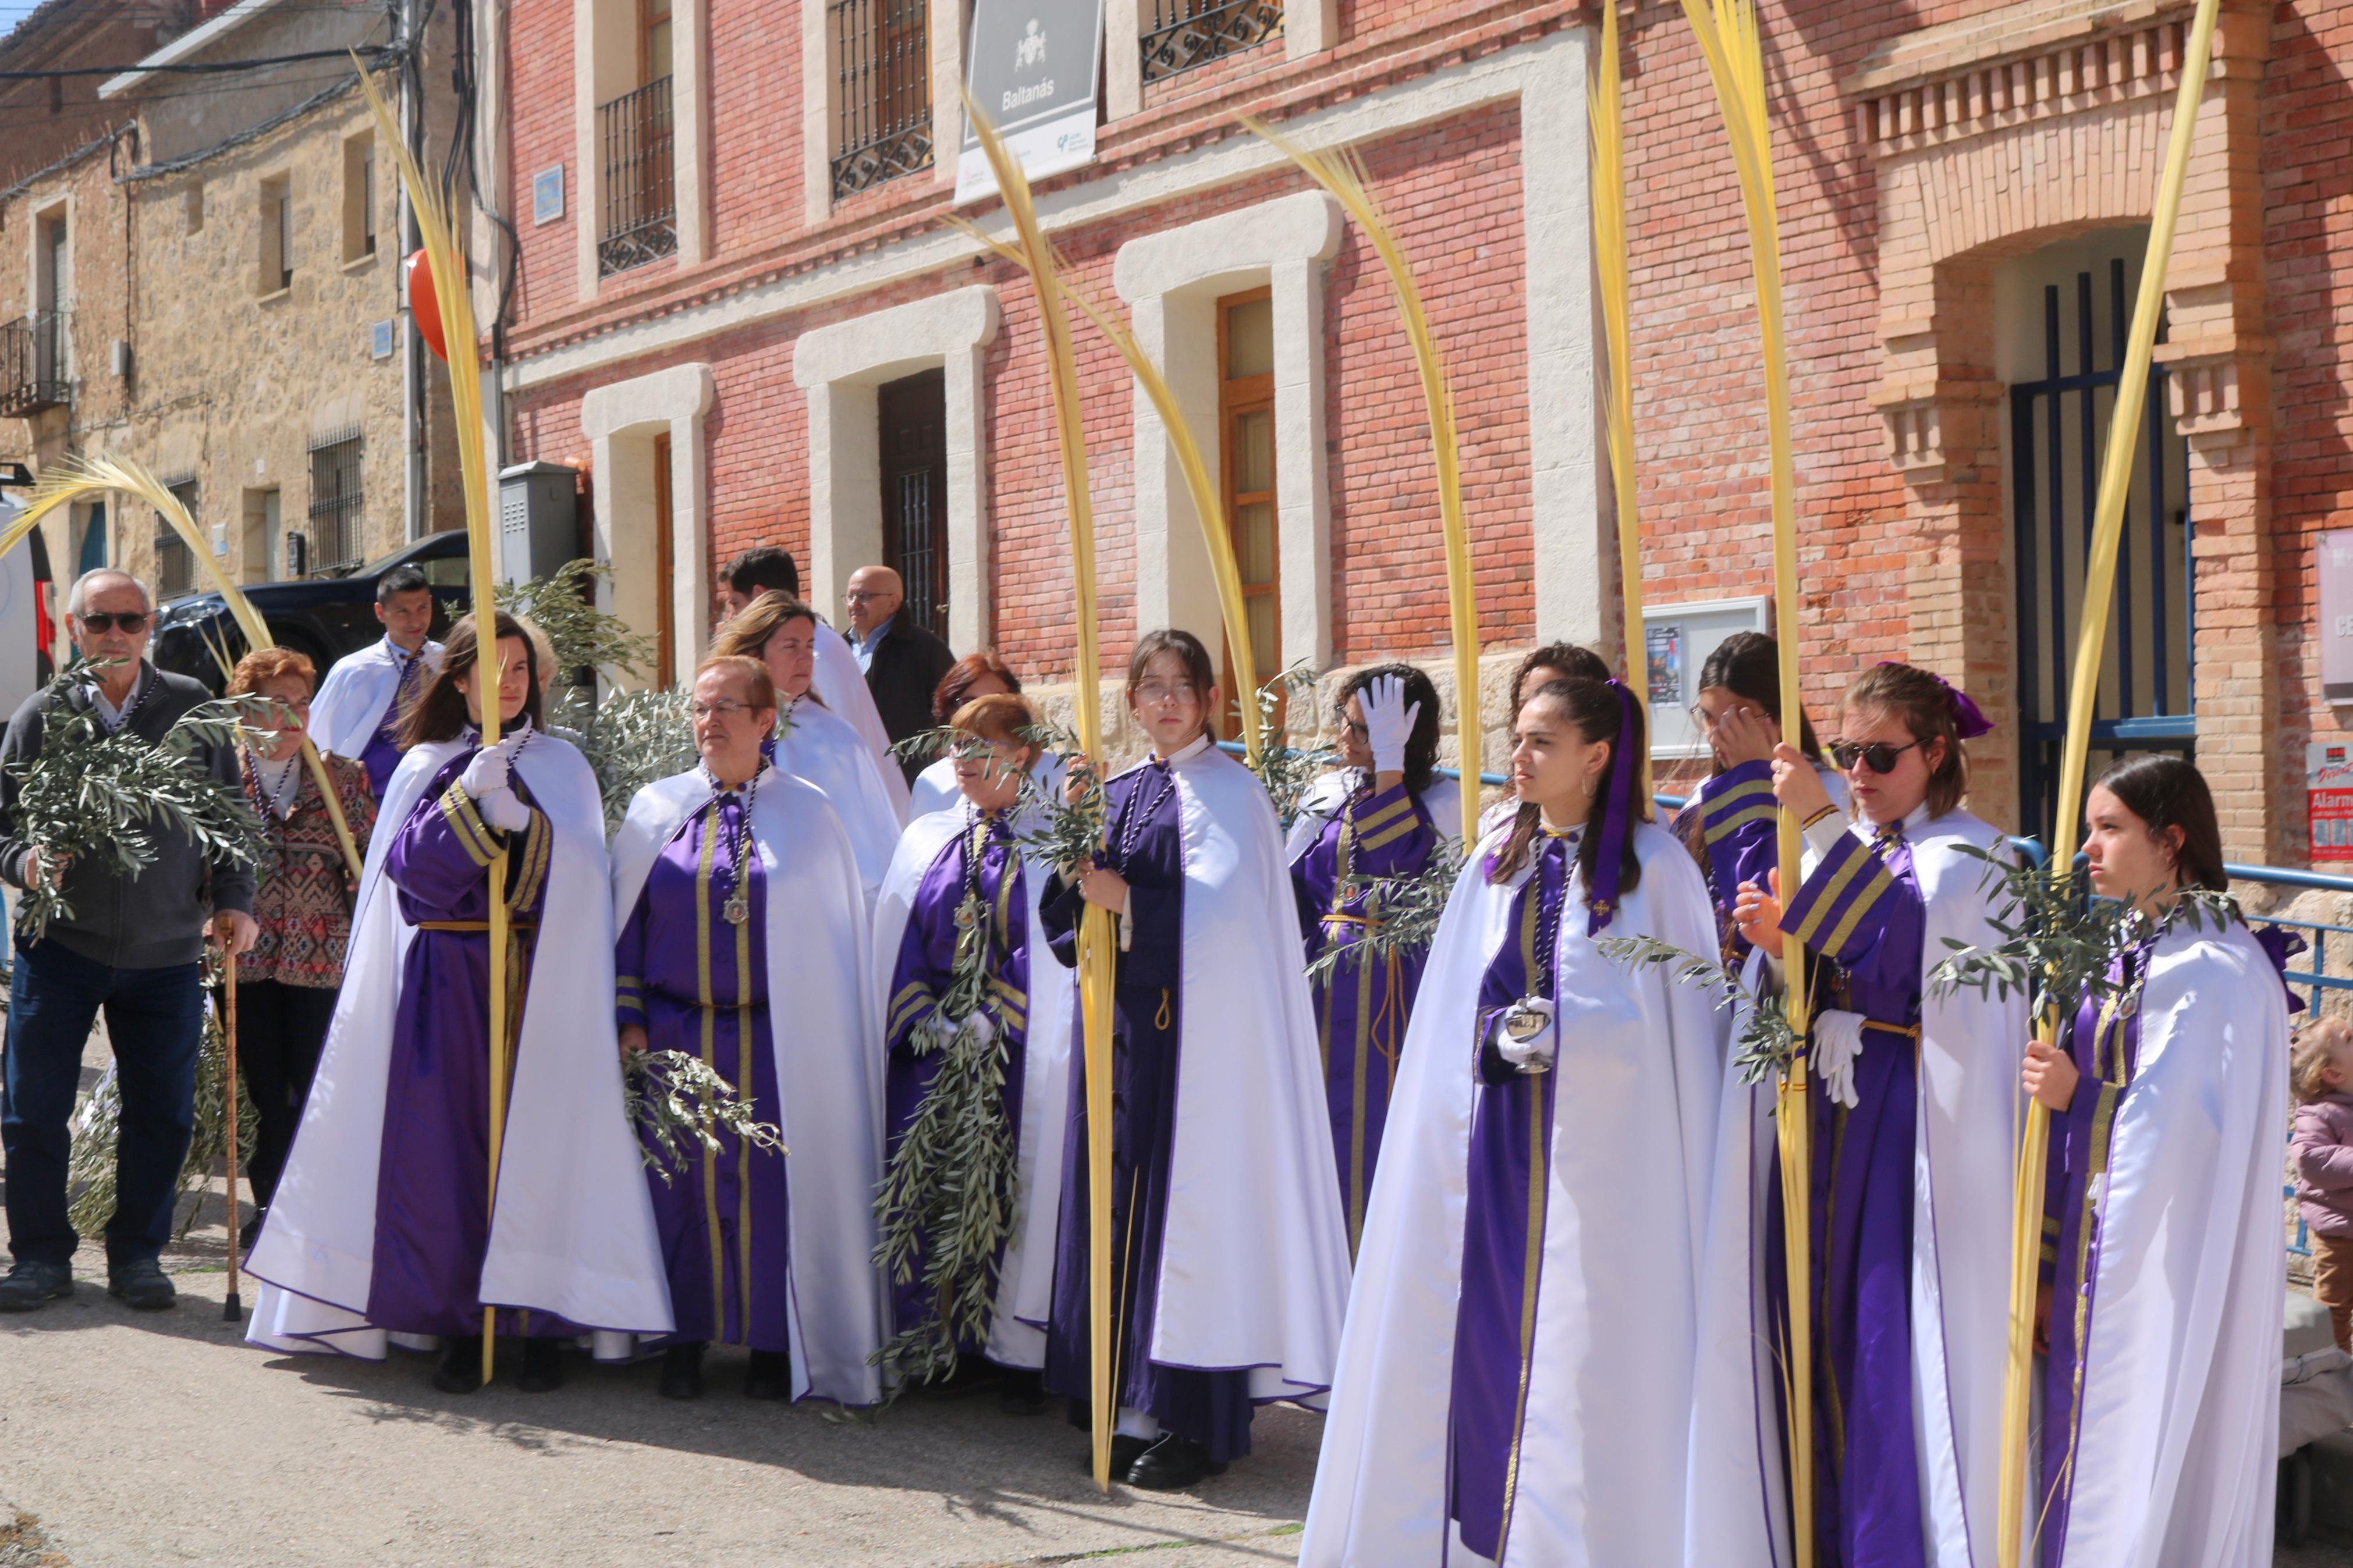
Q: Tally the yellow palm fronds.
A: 8